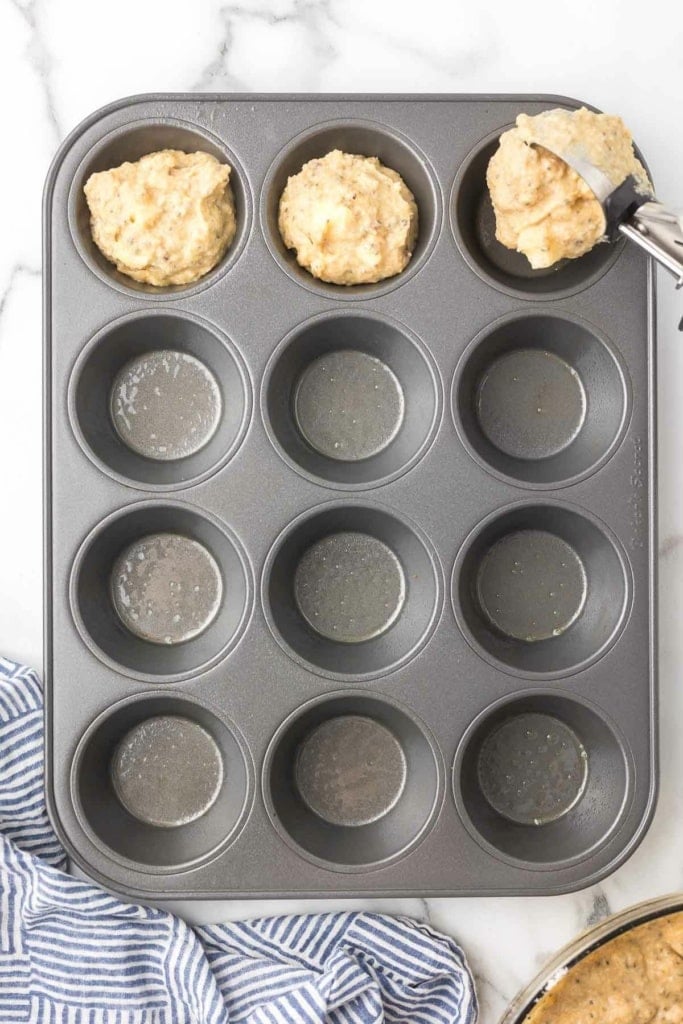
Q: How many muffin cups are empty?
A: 9